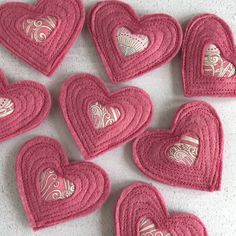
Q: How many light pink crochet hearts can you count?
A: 8